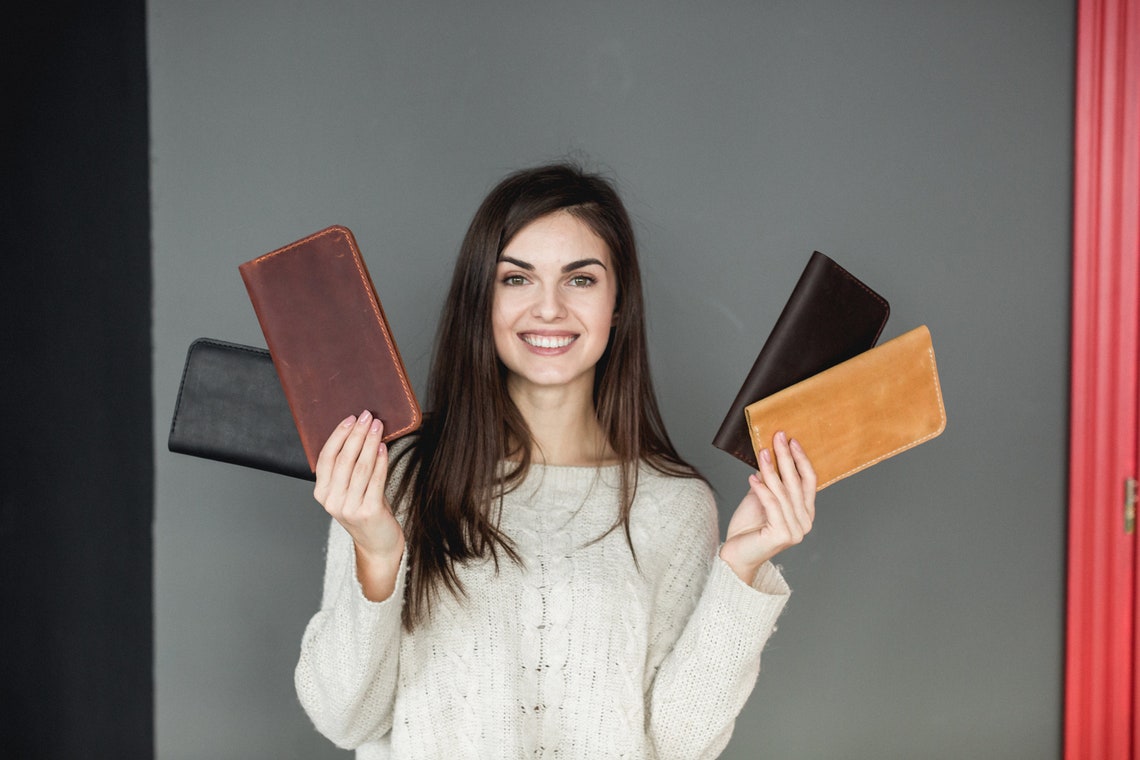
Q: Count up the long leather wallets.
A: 4